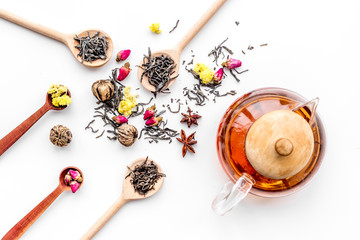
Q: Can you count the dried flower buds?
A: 10